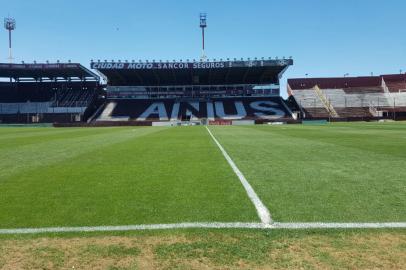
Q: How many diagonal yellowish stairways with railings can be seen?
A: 1